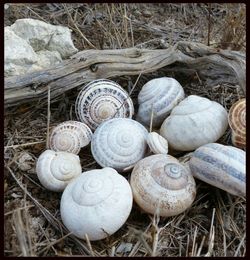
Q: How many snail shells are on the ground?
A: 11